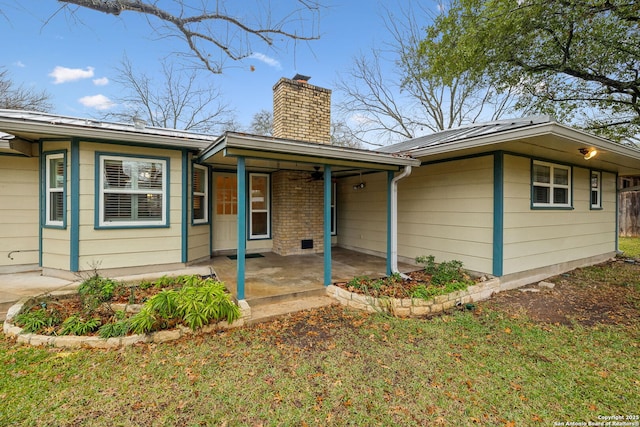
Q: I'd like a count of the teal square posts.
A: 3